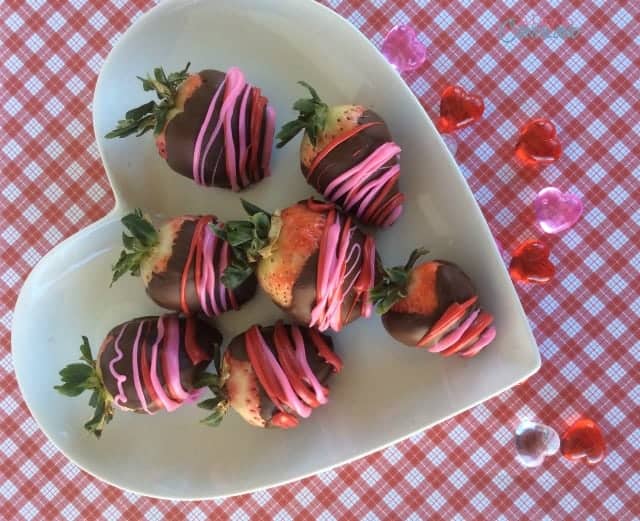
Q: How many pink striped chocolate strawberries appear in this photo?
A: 7